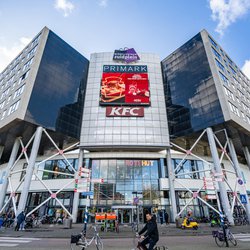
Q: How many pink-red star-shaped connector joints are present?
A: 8